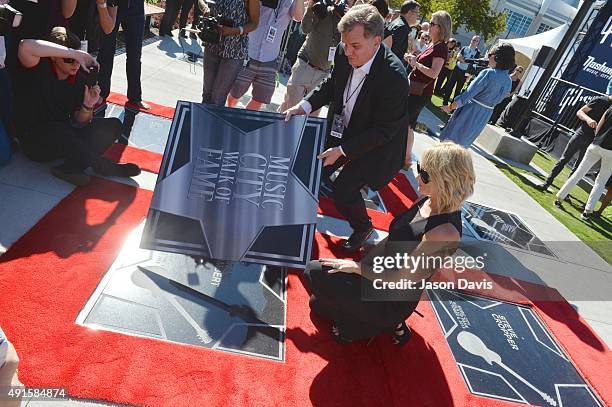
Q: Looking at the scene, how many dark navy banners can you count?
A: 1